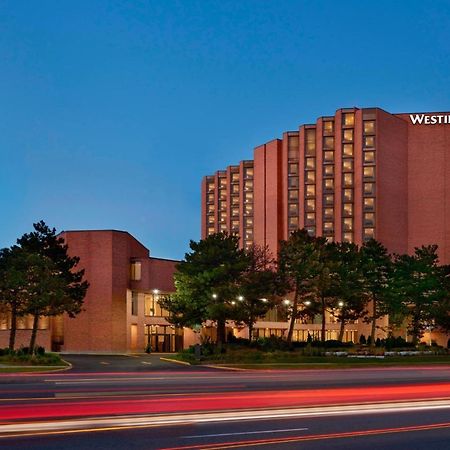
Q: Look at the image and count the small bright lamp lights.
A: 8